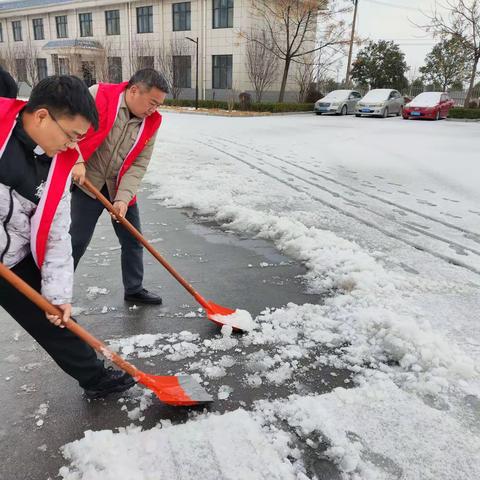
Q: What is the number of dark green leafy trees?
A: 2